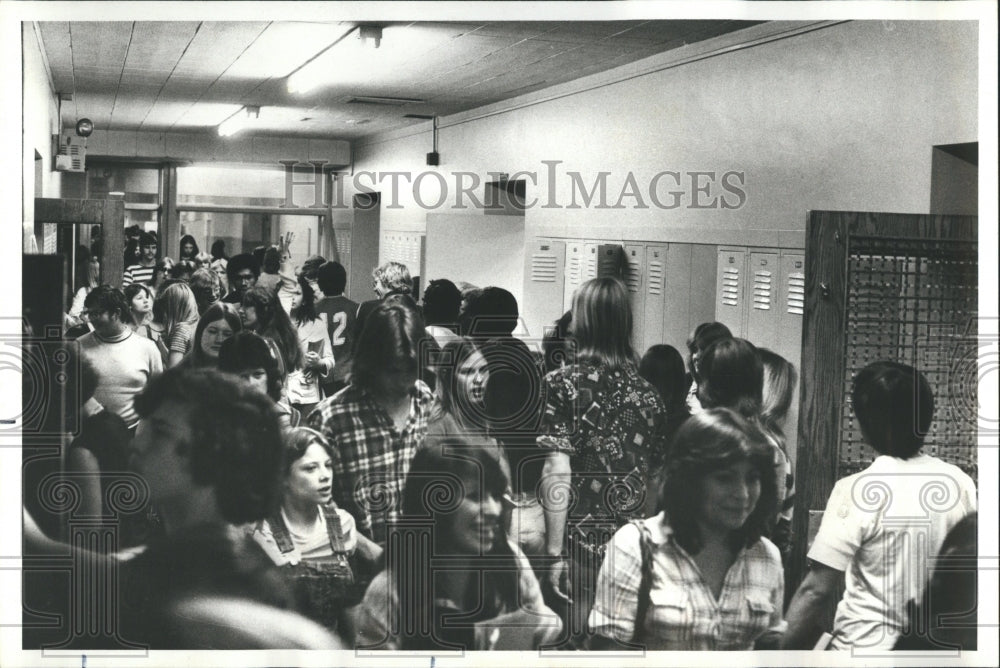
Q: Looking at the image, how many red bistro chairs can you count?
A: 0